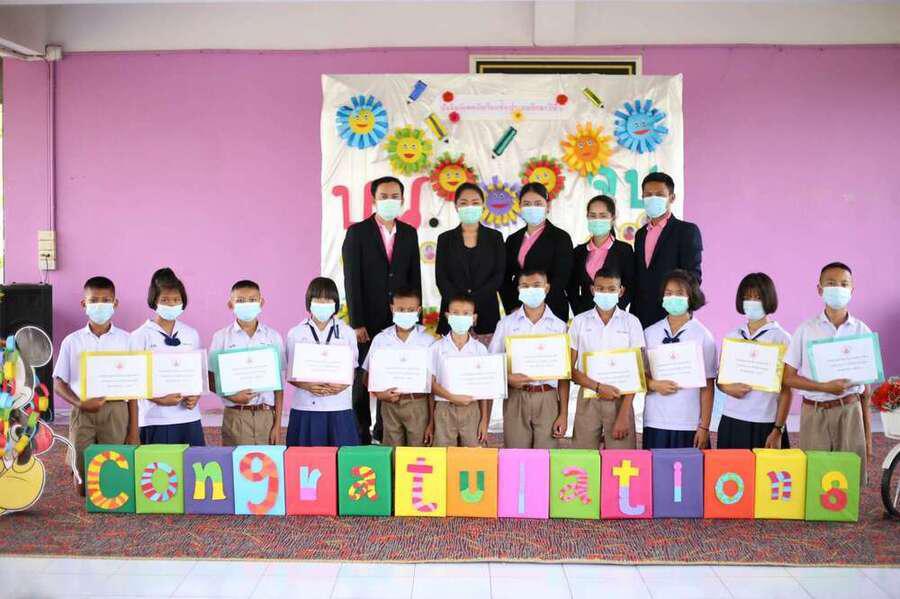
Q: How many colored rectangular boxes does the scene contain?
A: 15